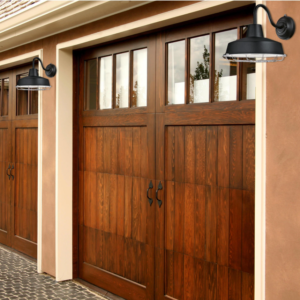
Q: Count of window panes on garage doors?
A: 12